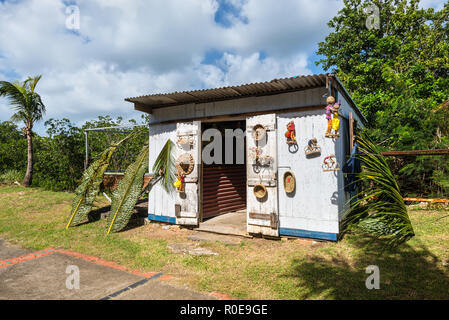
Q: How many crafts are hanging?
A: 11